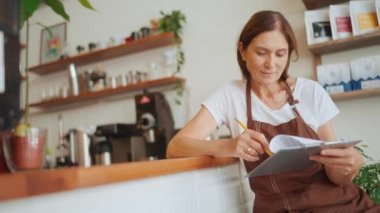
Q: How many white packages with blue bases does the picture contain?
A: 2